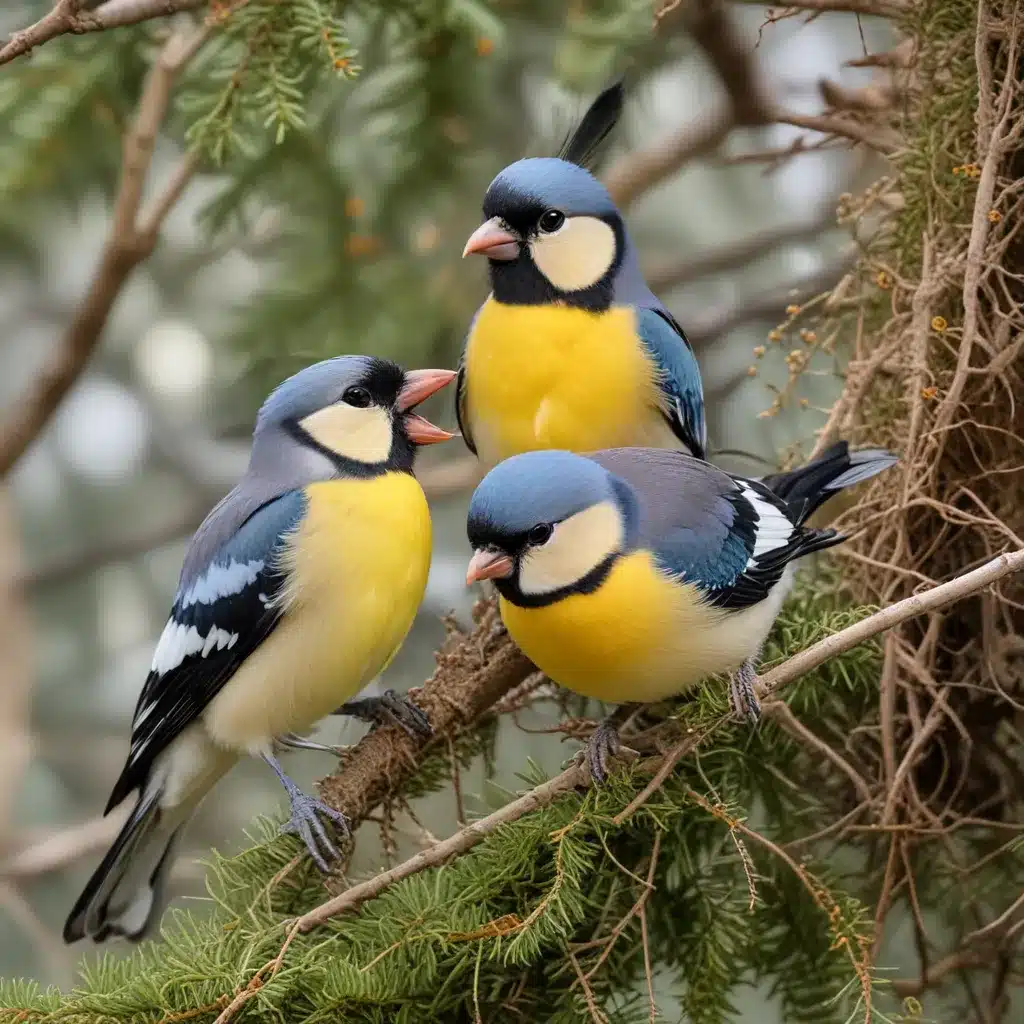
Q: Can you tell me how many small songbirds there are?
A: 3